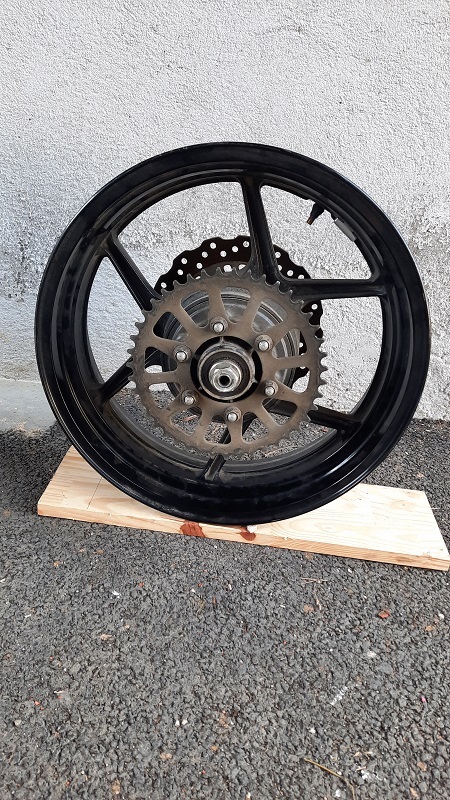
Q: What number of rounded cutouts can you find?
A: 12